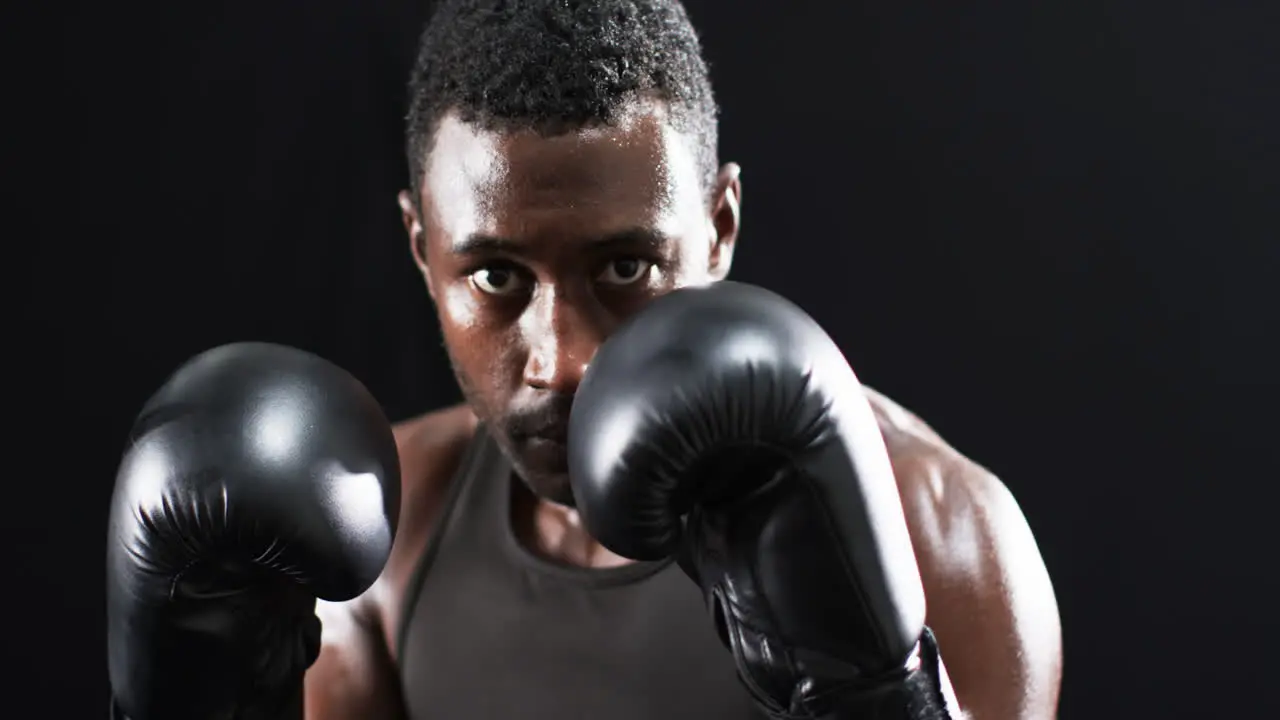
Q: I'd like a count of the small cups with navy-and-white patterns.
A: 0